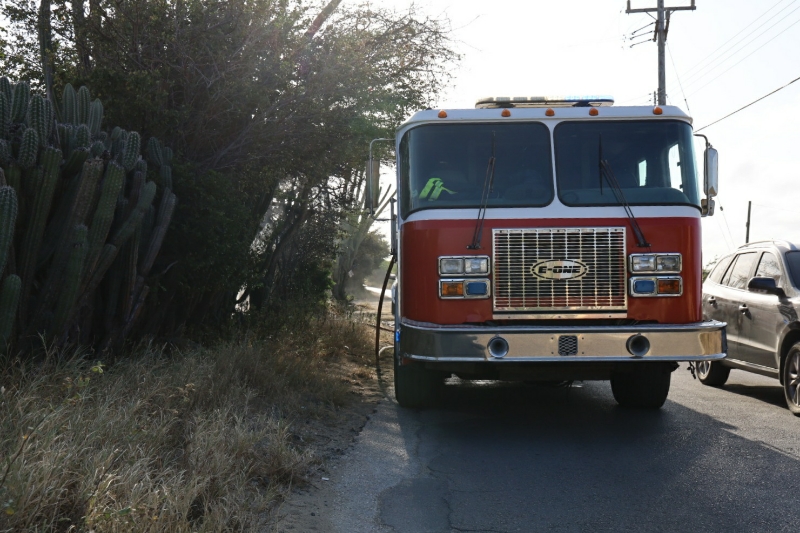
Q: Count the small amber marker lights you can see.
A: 5